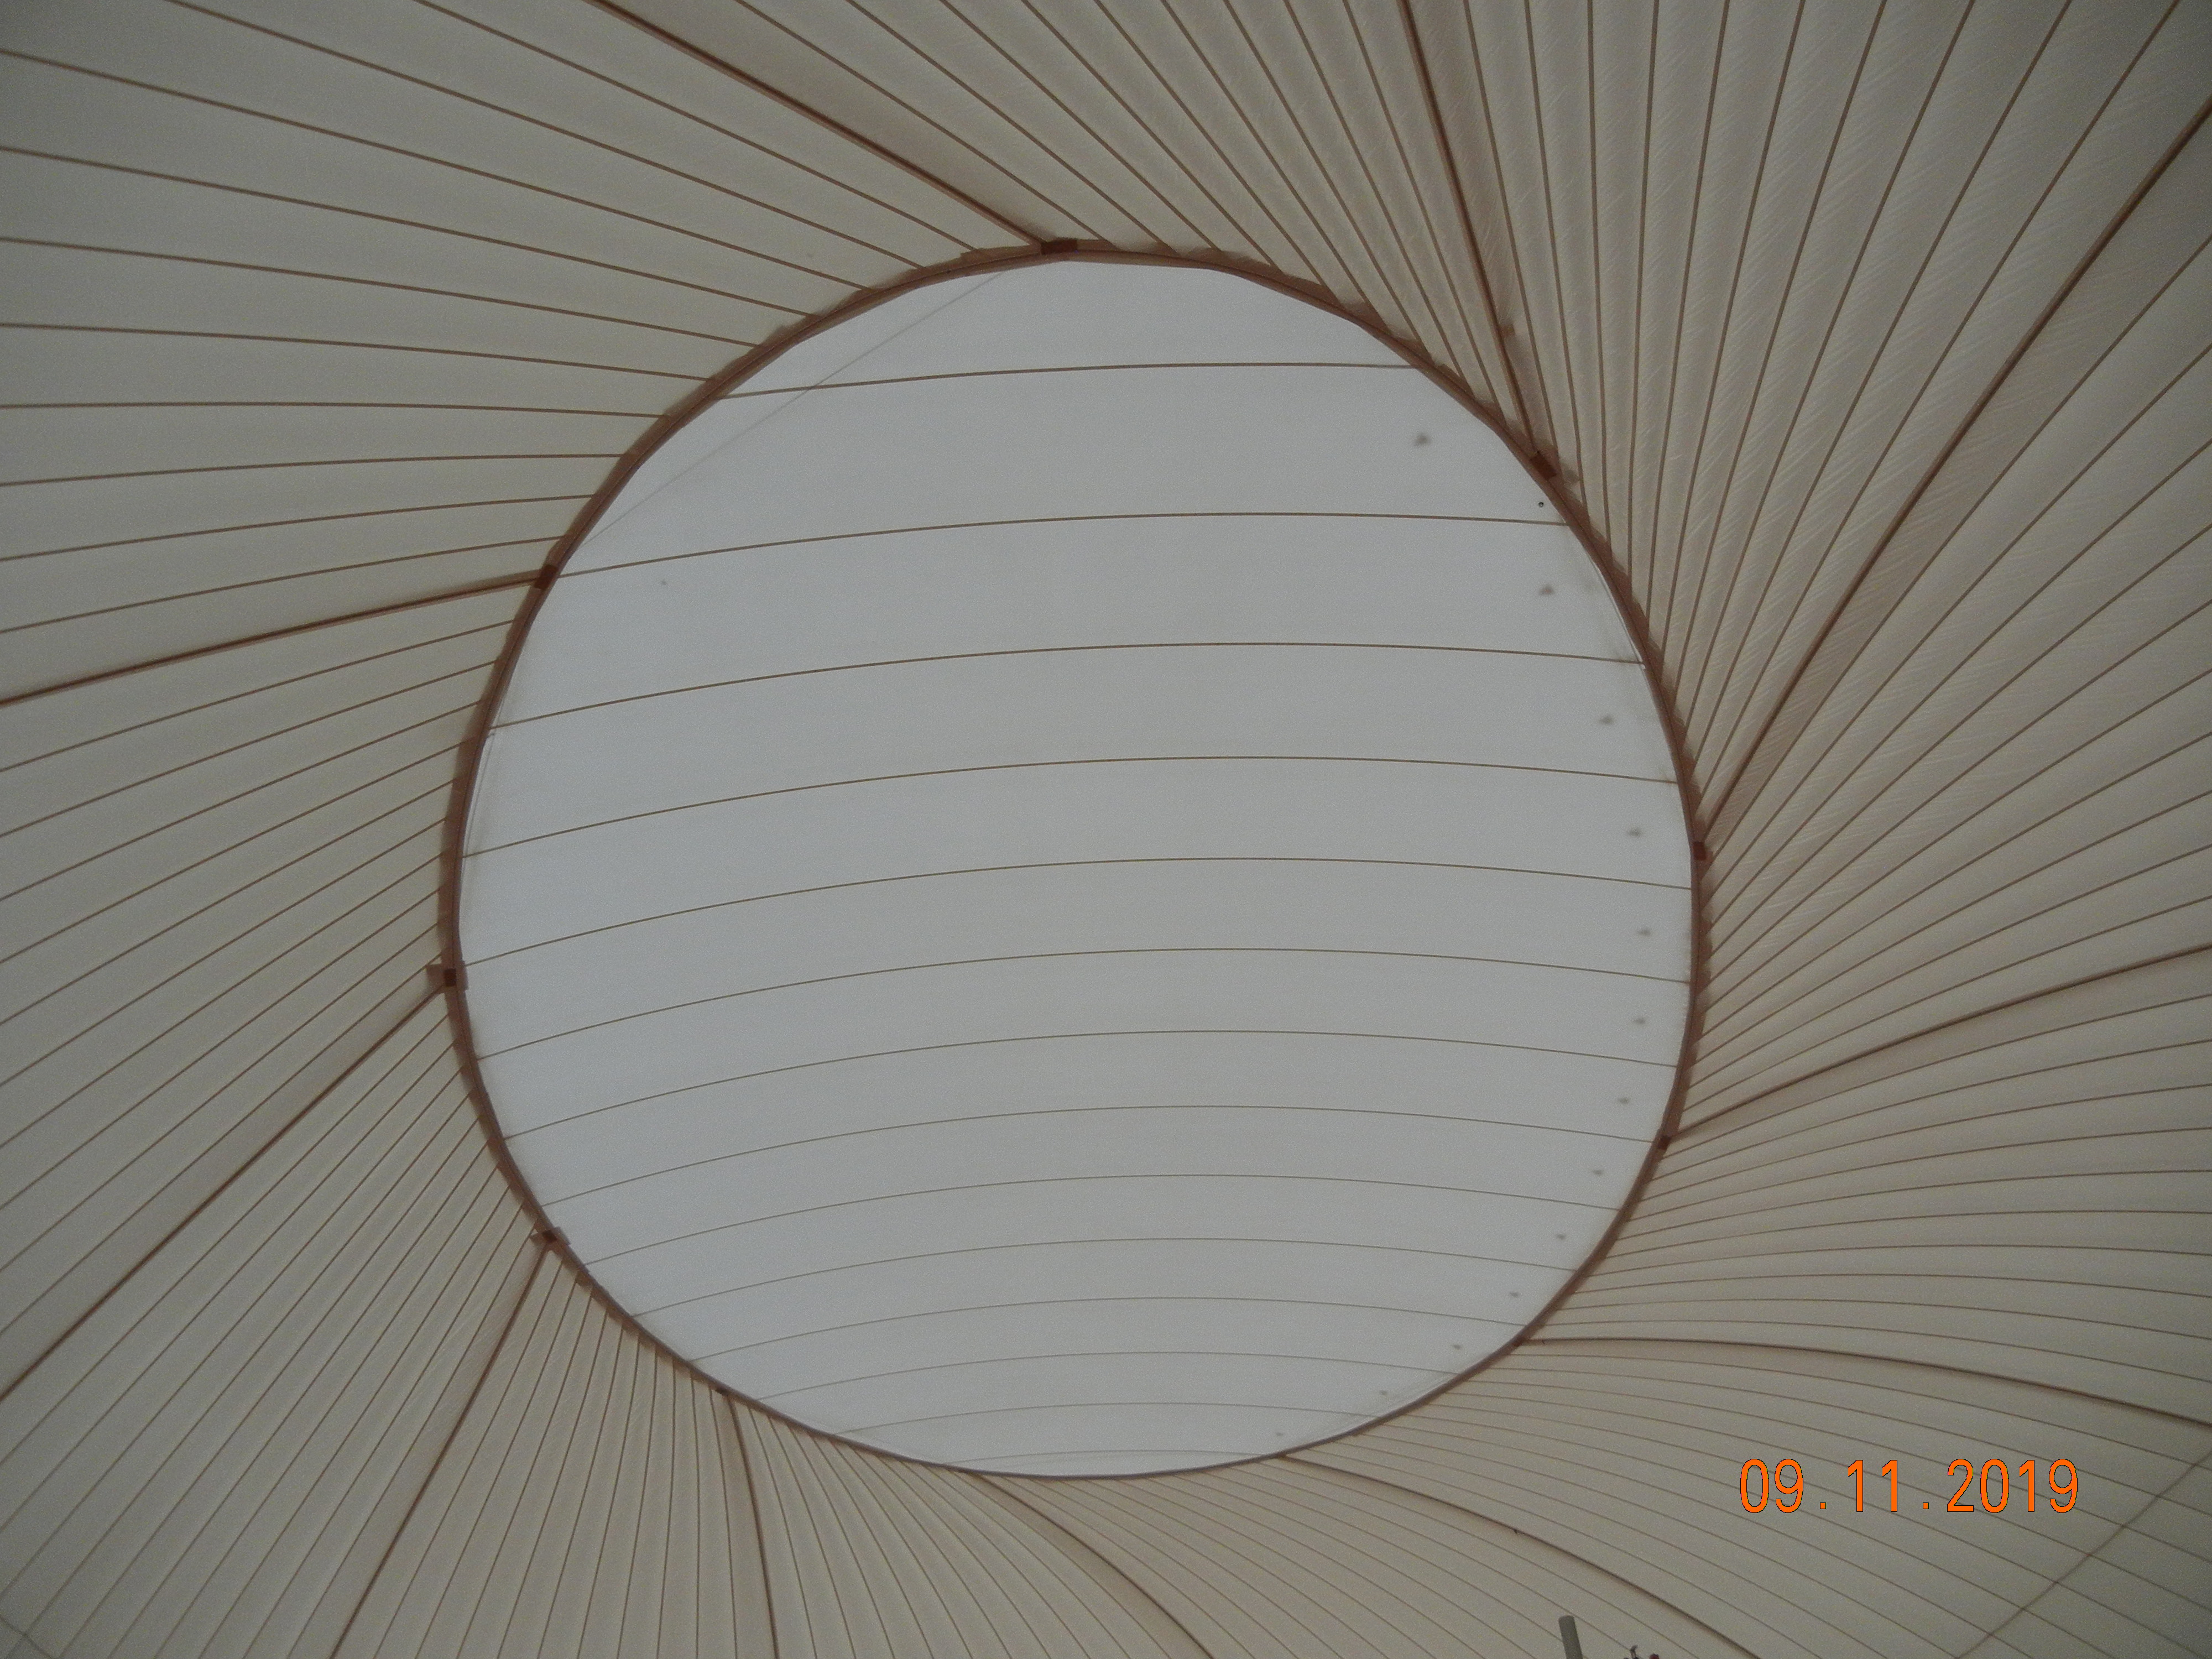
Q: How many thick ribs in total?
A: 11